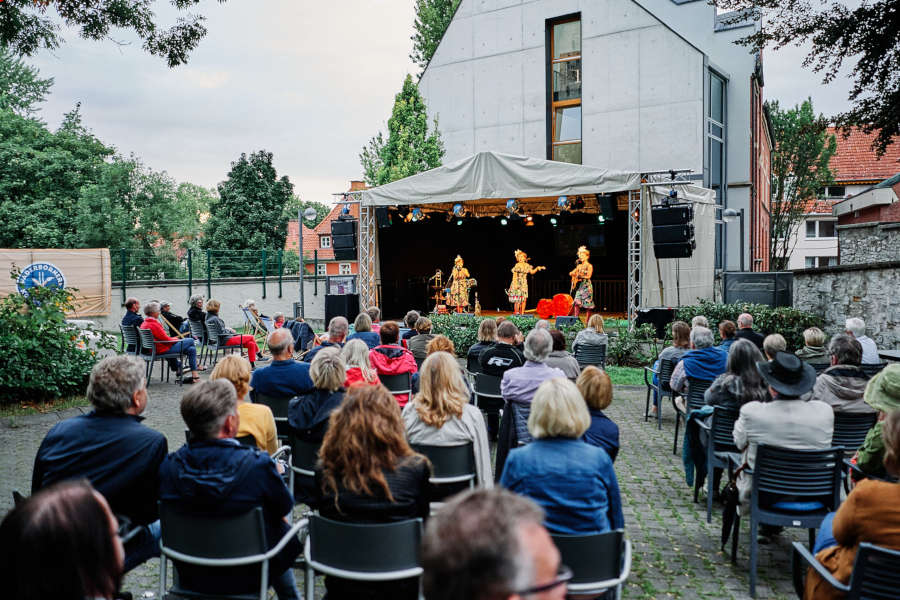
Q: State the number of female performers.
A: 3